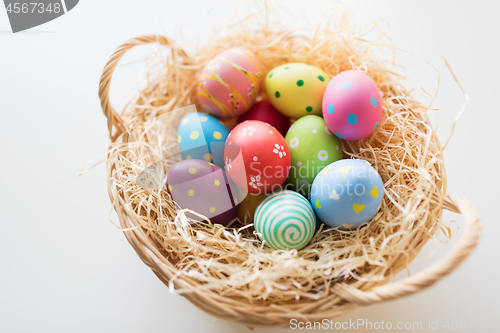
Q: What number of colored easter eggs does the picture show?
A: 11